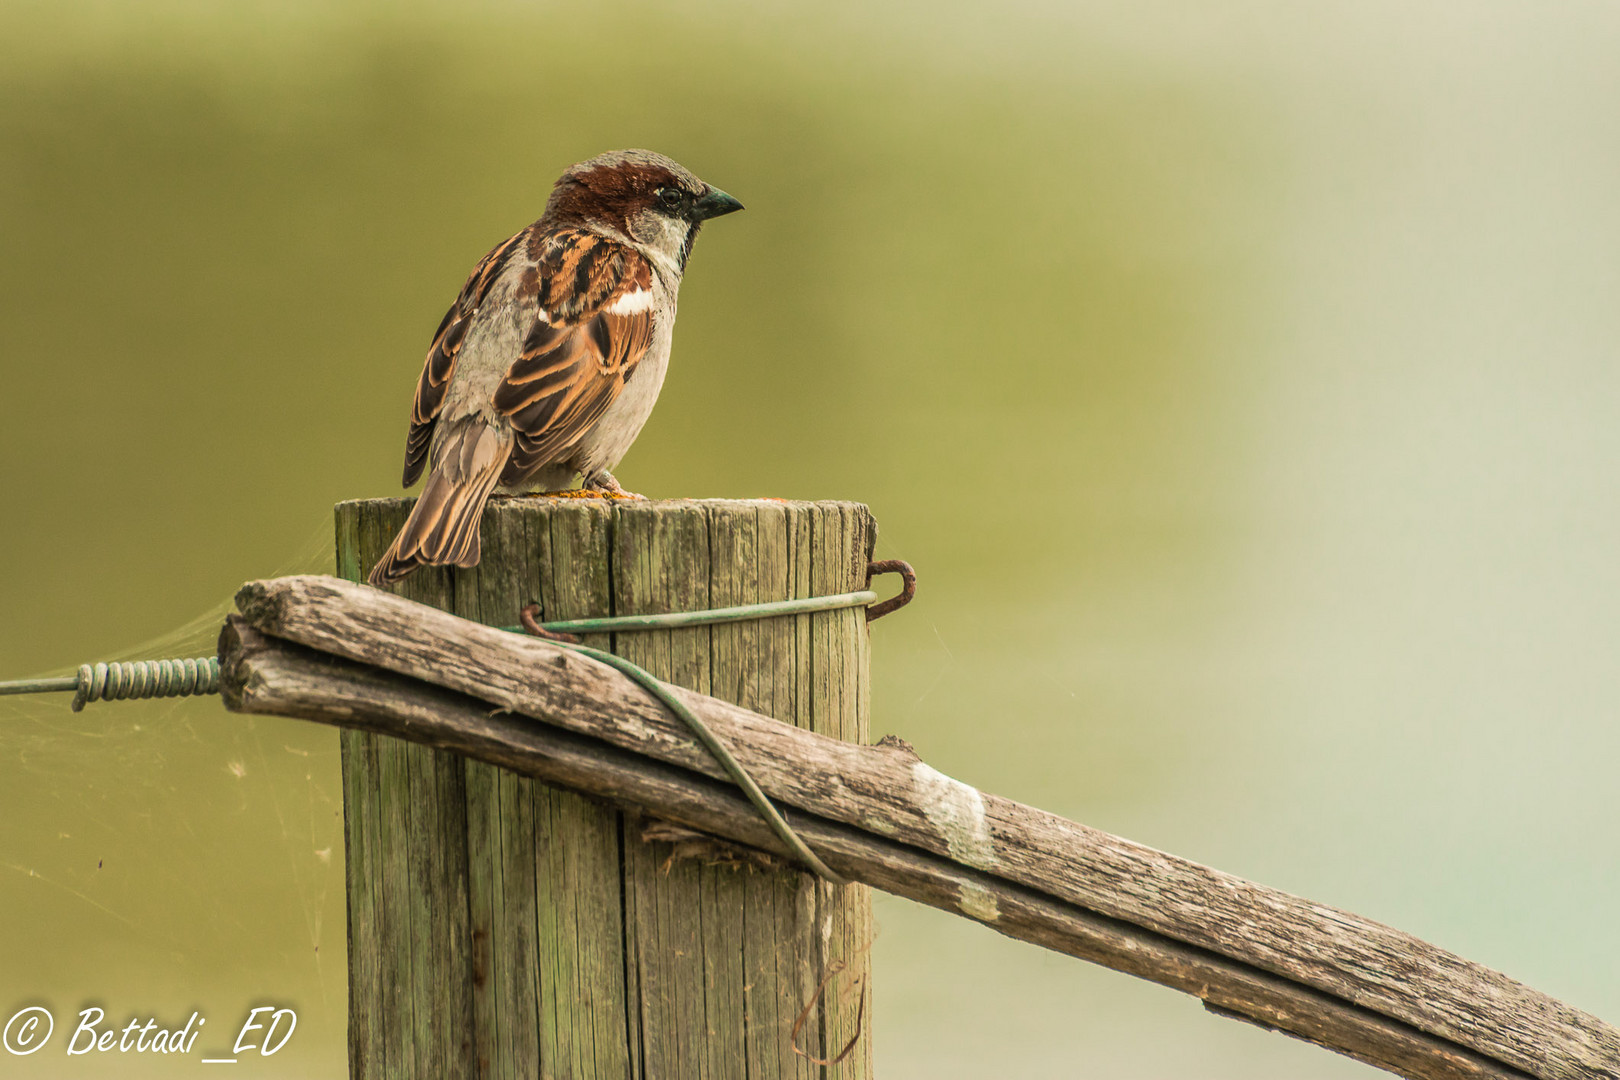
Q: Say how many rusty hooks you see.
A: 2